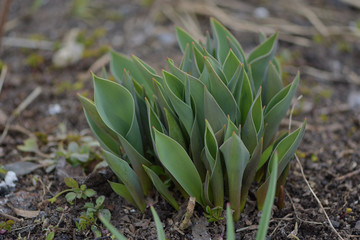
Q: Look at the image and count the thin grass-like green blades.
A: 4